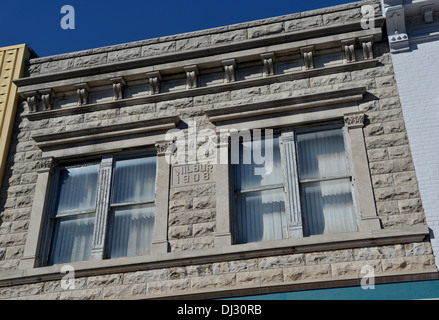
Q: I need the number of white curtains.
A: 4